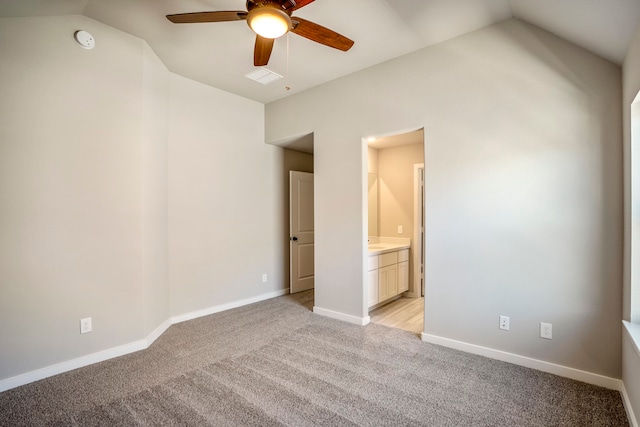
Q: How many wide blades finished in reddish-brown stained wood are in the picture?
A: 4